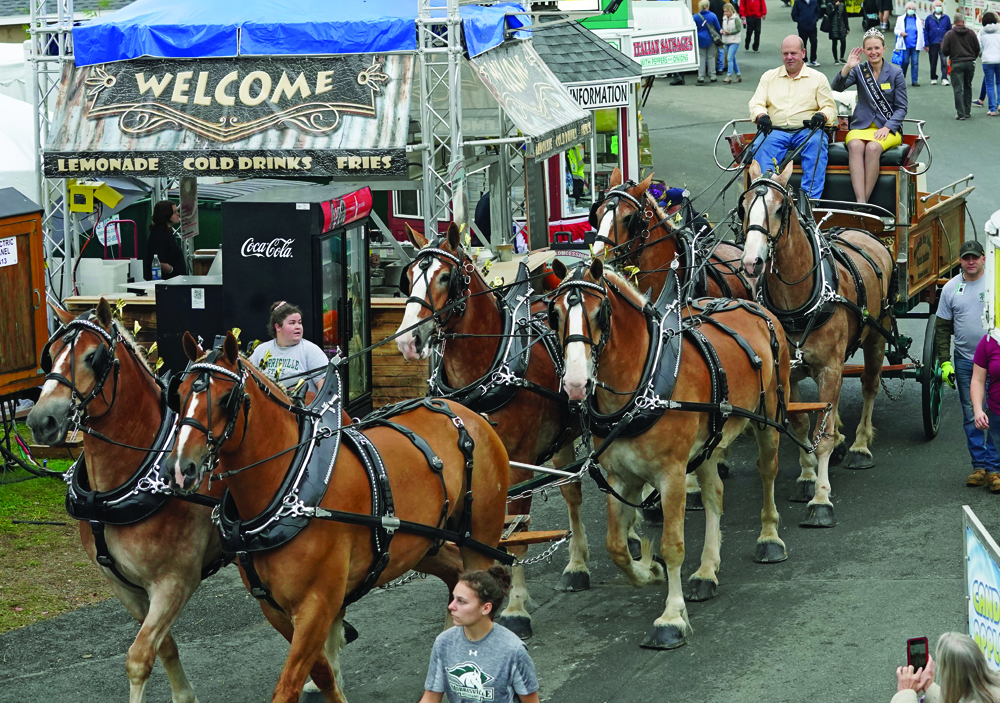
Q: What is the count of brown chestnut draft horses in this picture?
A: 6